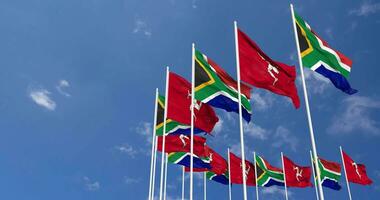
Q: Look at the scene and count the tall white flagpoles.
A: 14